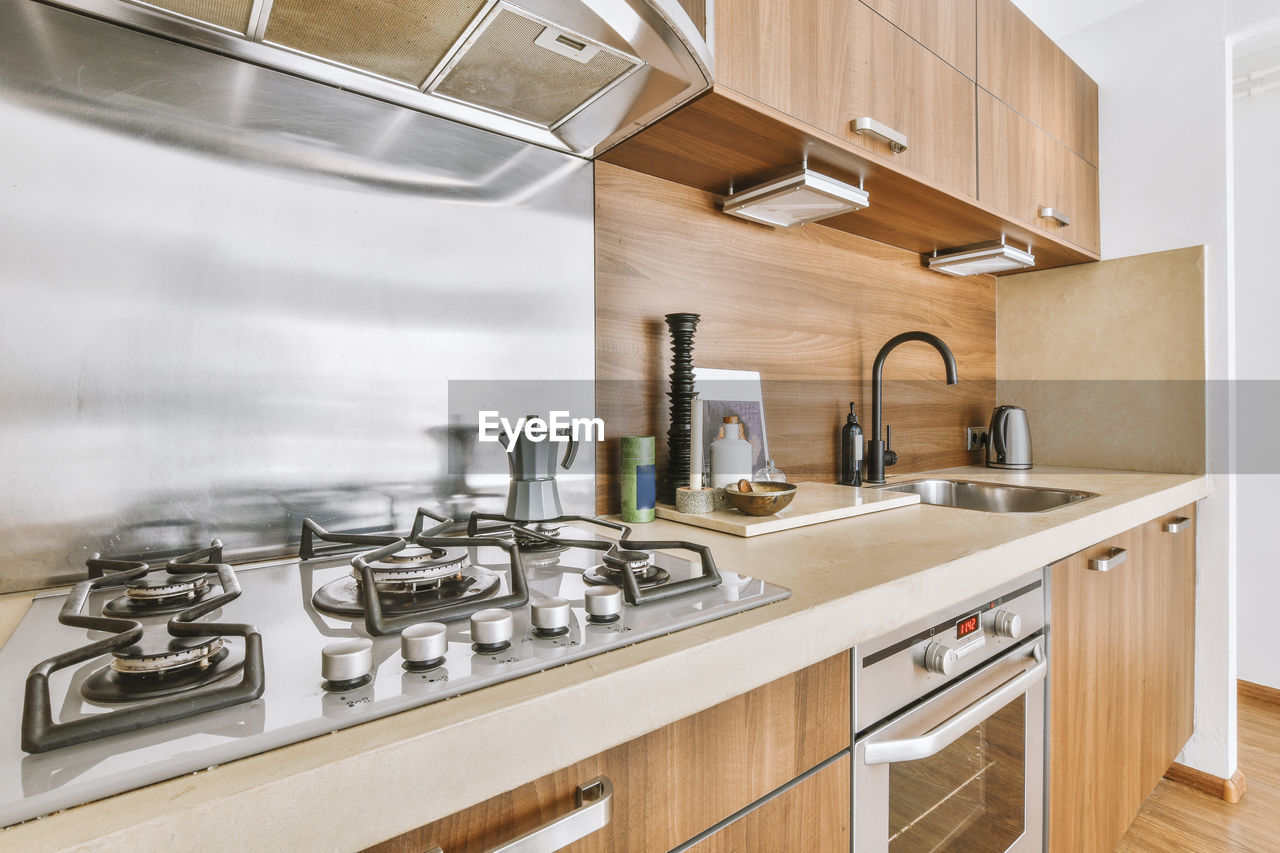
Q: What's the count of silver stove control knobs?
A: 5